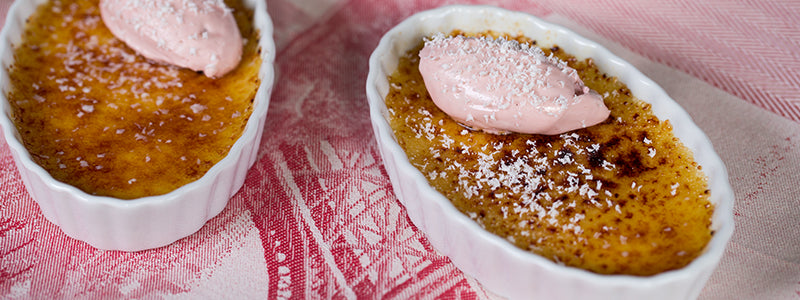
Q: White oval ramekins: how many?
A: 2